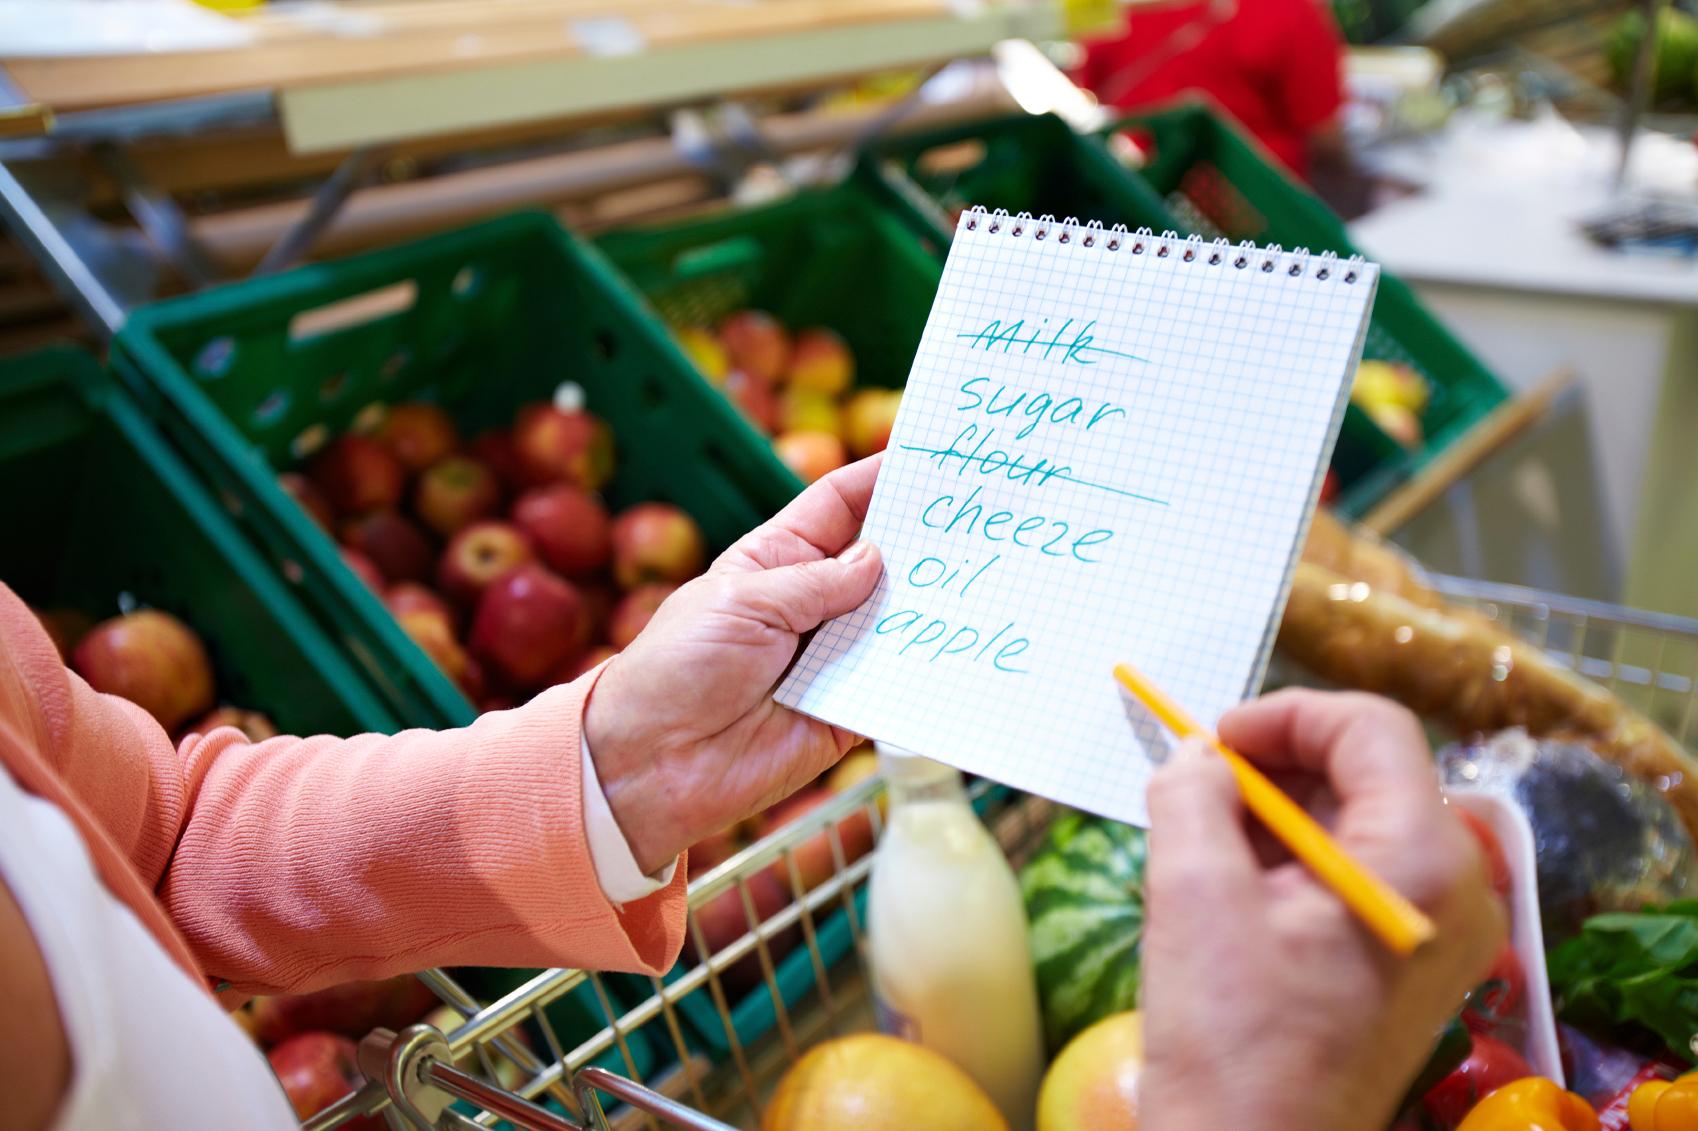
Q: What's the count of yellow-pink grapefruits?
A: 2